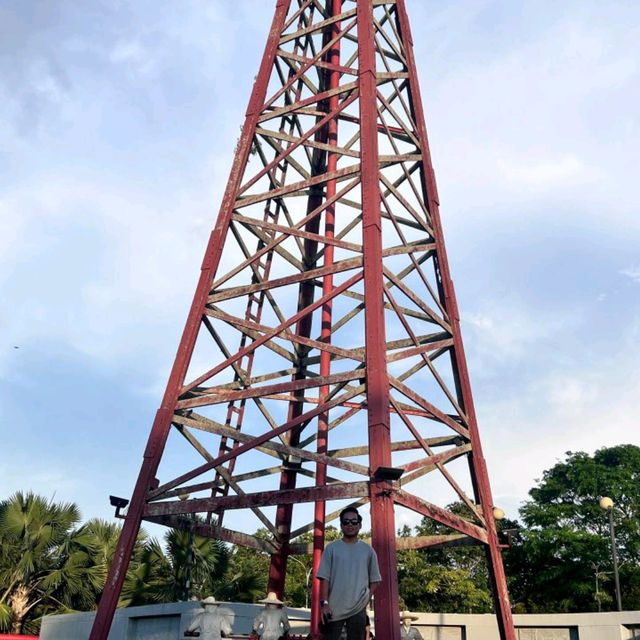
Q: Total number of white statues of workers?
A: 3